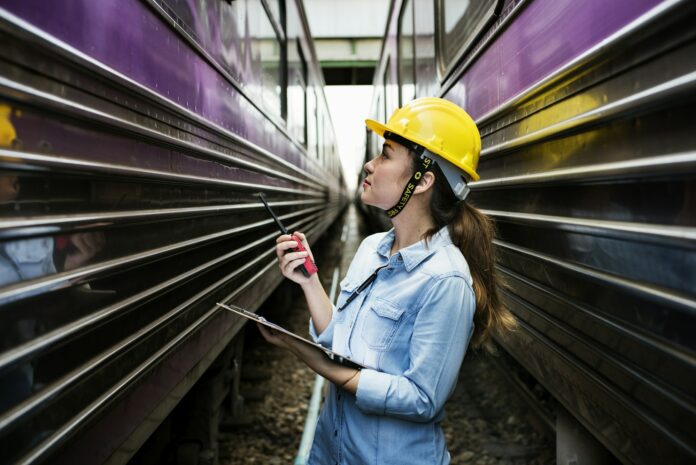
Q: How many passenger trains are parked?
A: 2